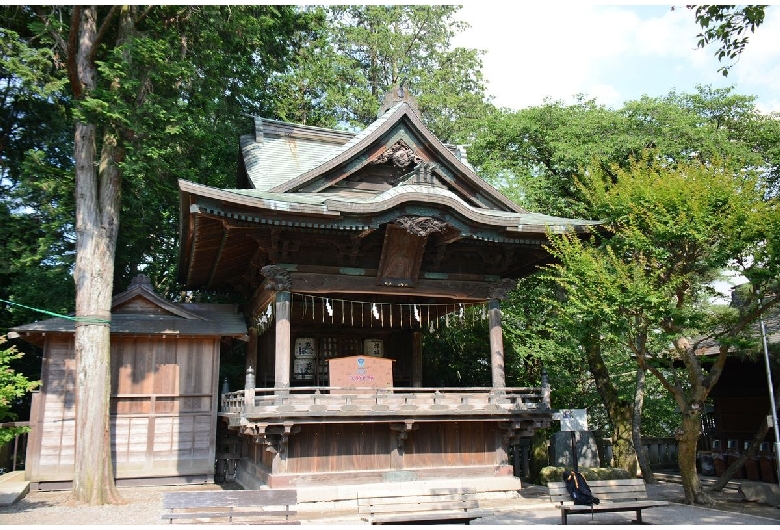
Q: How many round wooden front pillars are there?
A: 2